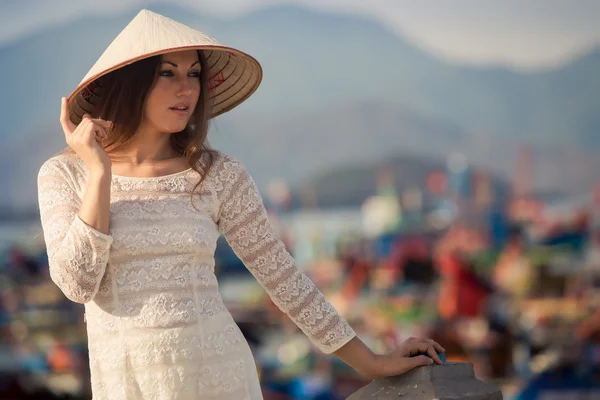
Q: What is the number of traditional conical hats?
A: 1